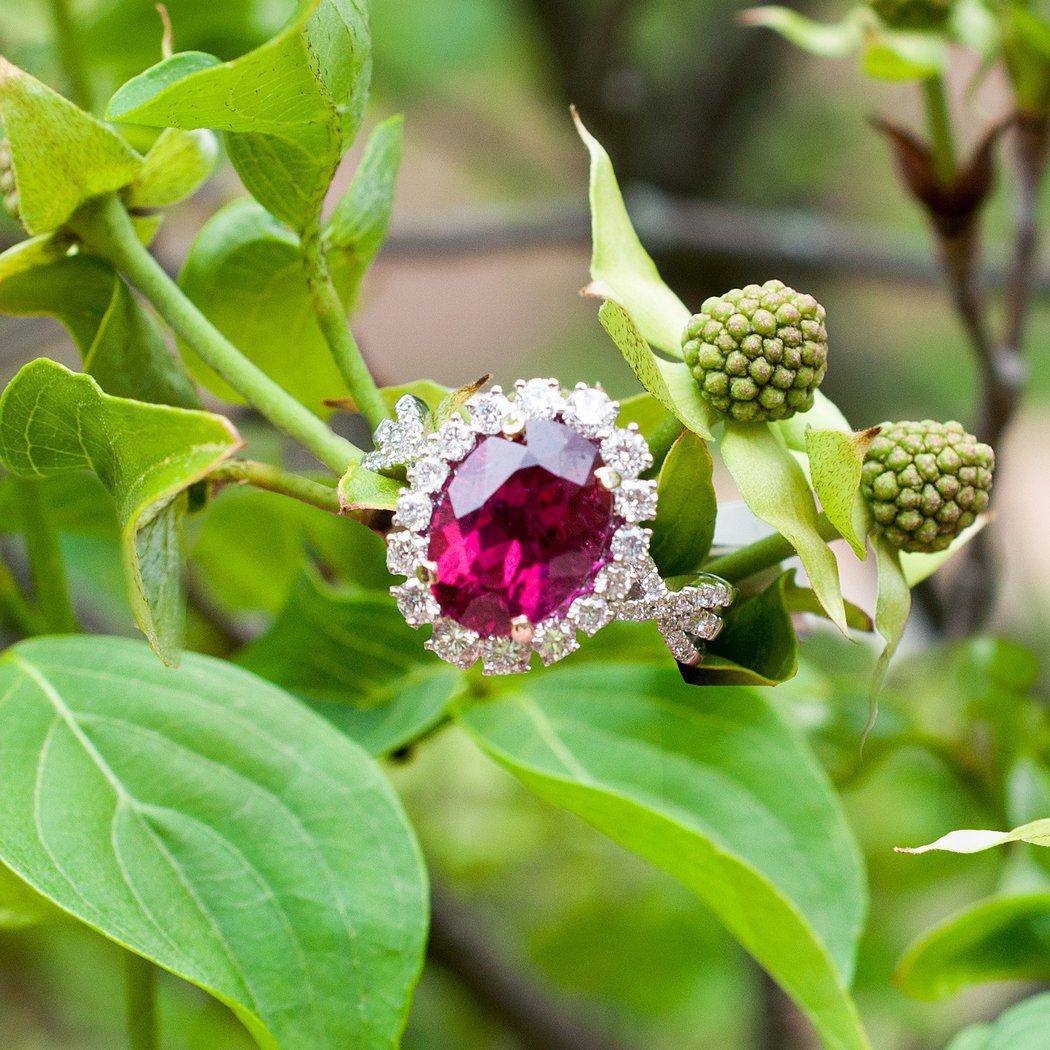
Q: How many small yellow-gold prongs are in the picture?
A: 4